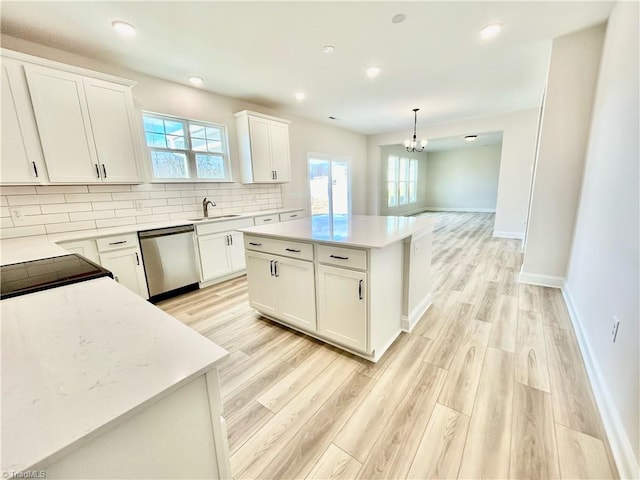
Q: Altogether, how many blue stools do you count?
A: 0